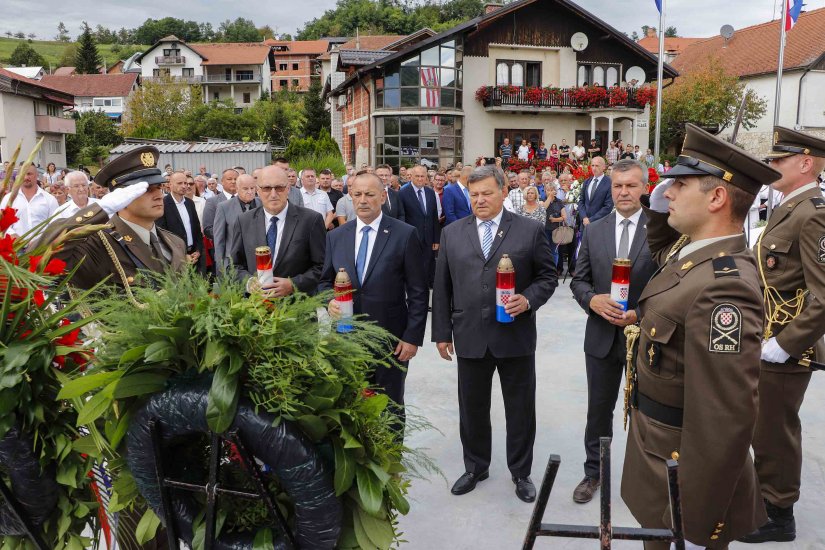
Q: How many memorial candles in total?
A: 4